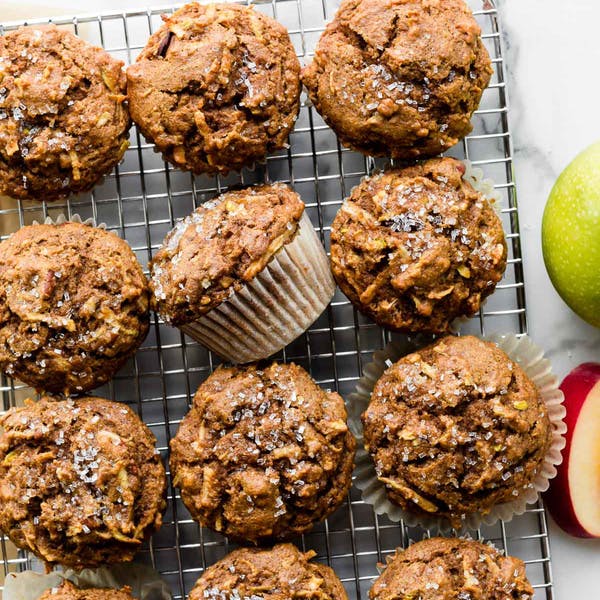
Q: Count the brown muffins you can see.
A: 12